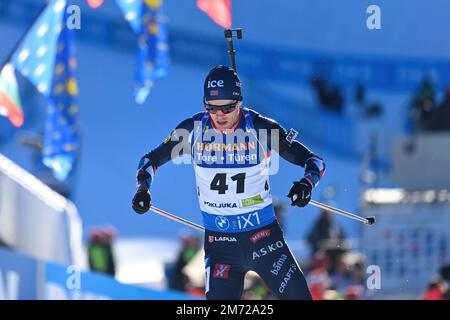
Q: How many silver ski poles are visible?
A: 2